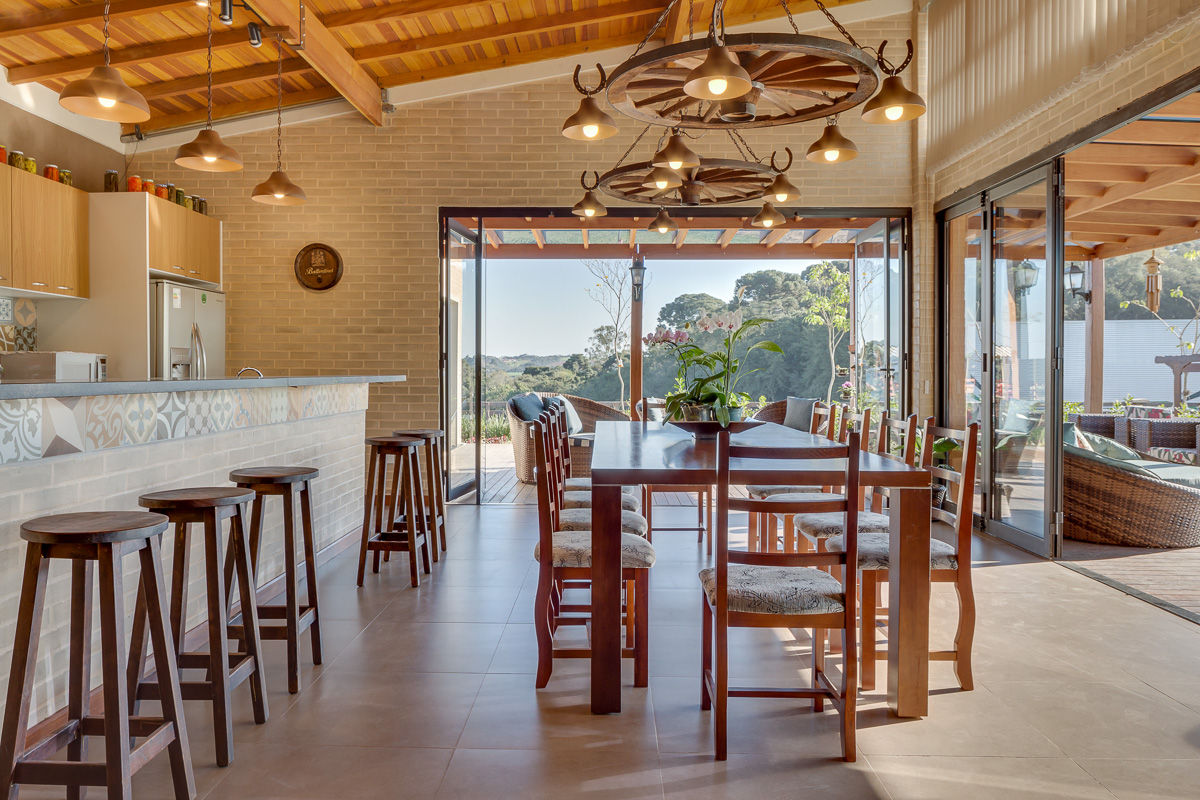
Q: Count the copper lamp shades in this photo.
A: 13